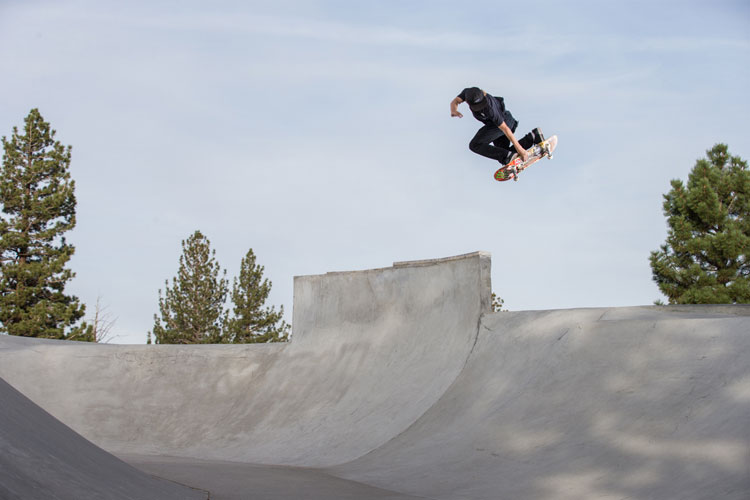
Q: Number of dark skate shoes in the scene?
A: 2